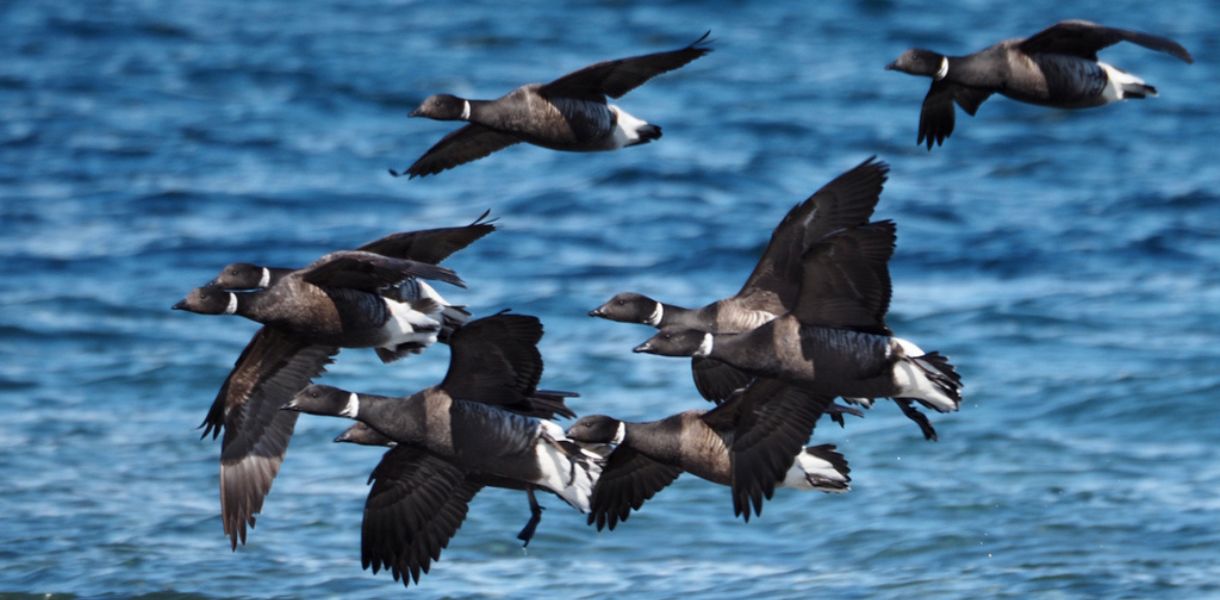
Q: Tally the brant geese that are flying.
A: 9